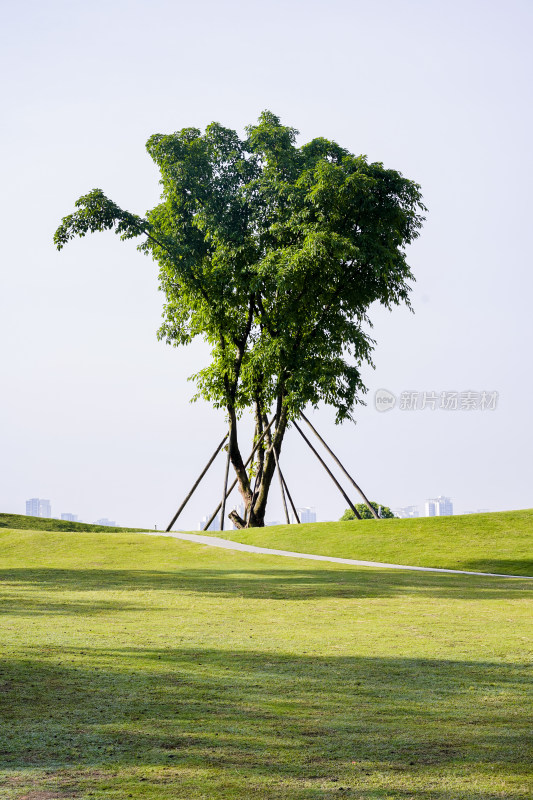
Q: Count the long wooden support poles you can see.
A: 7